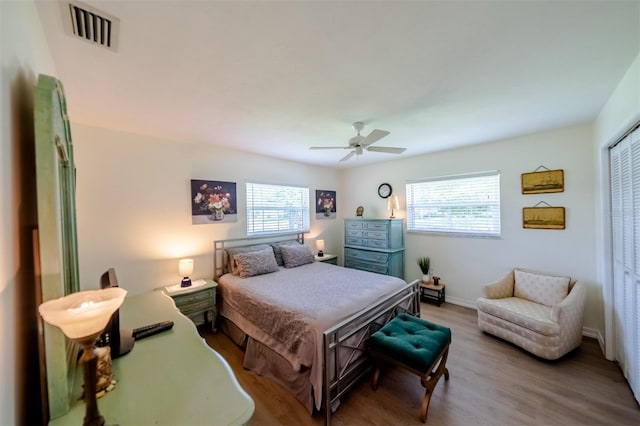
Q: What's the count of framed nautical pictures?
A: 2